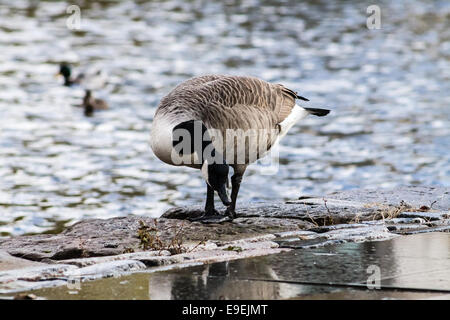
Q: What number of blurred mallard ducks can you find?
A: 2